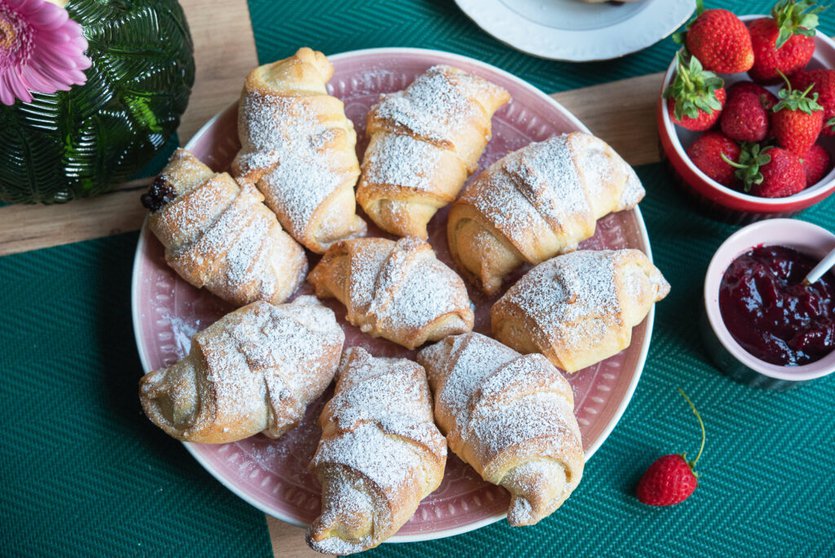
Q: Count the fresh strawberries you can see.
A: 11